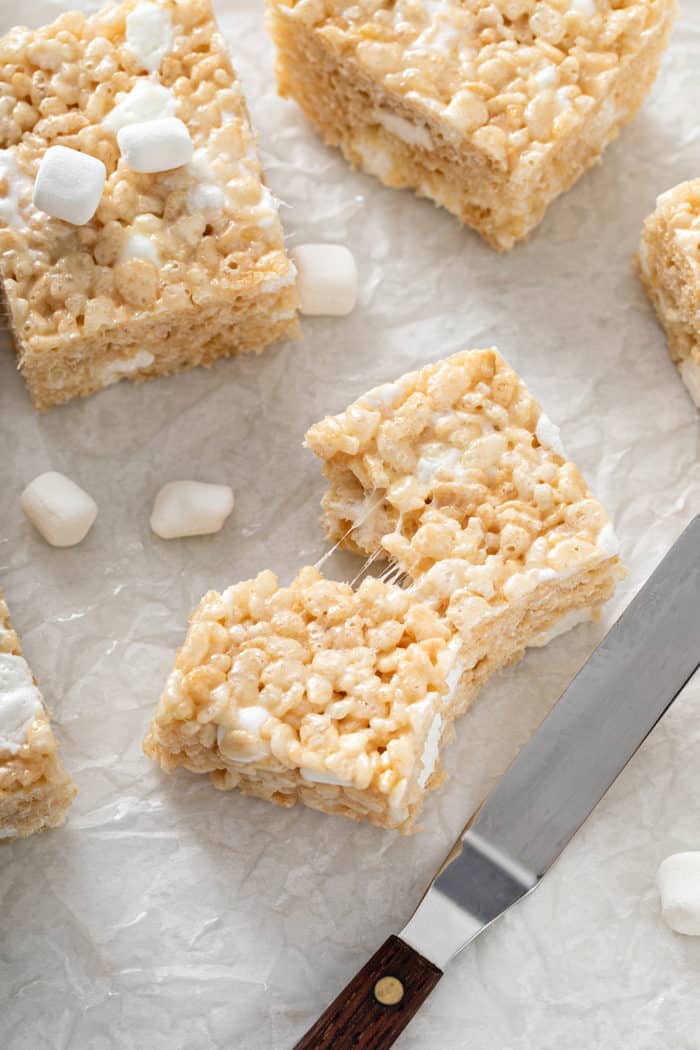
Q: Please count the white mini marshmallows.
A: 6